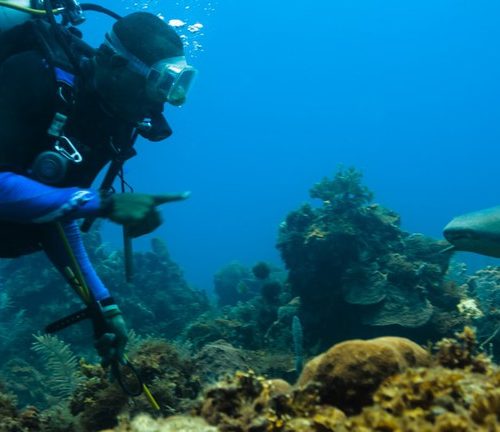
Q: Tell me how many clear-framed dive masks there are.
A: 1